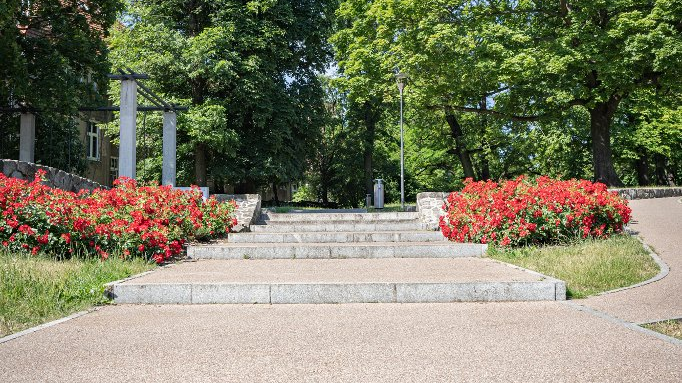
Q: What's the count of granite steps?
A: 5